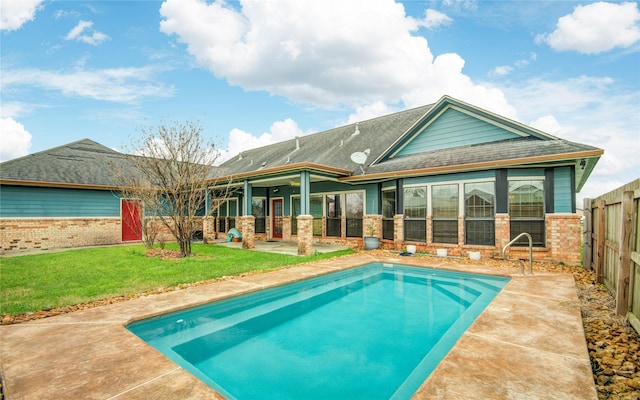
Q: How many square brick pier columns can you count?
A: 3